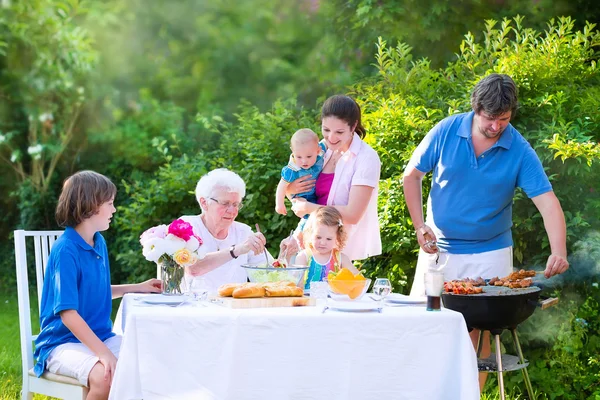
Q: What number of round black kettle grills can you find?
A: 1